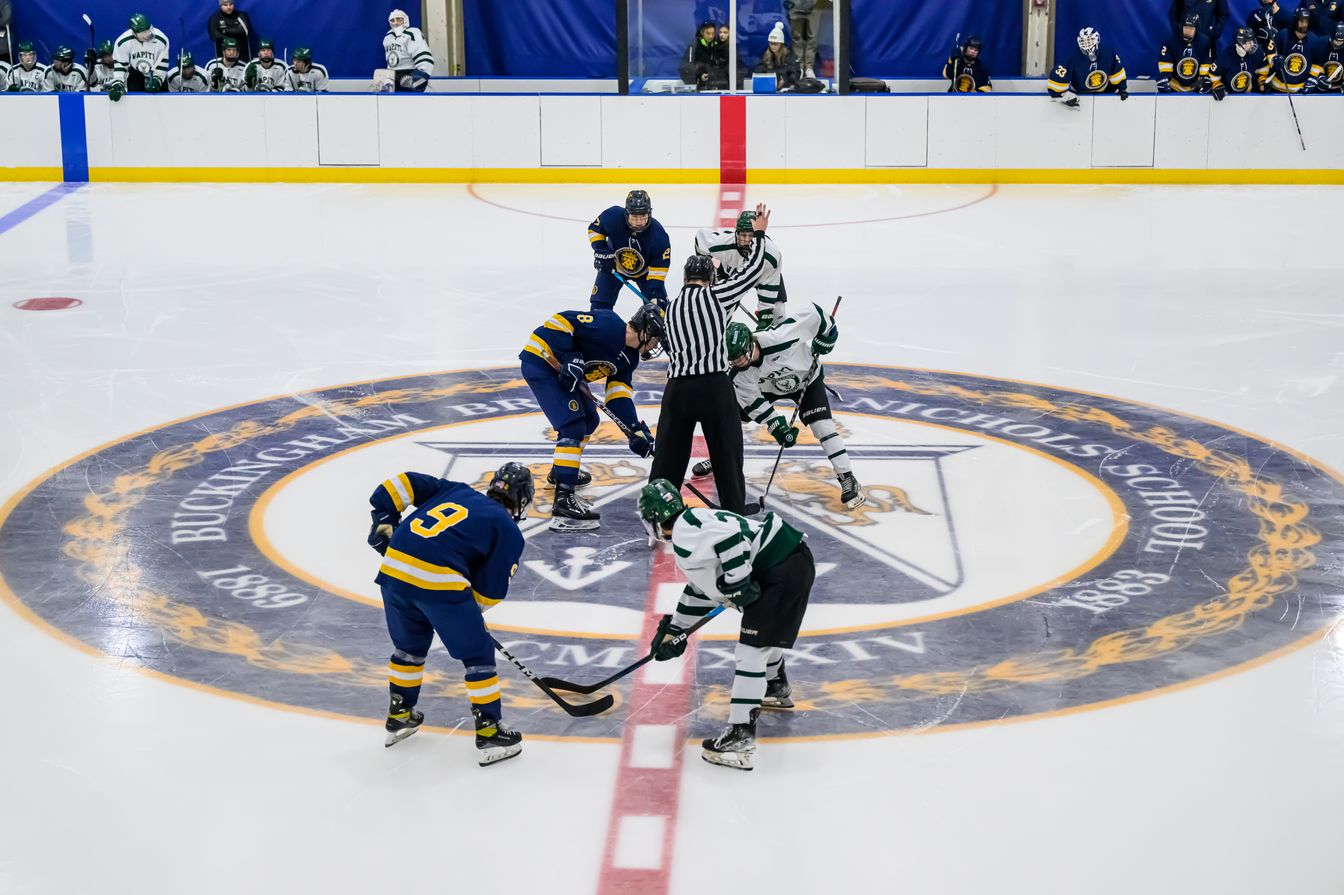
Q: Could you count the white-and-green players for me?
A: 12